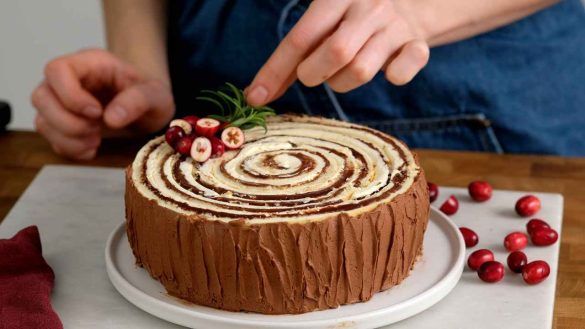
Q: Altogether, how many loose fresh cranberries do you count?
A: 12